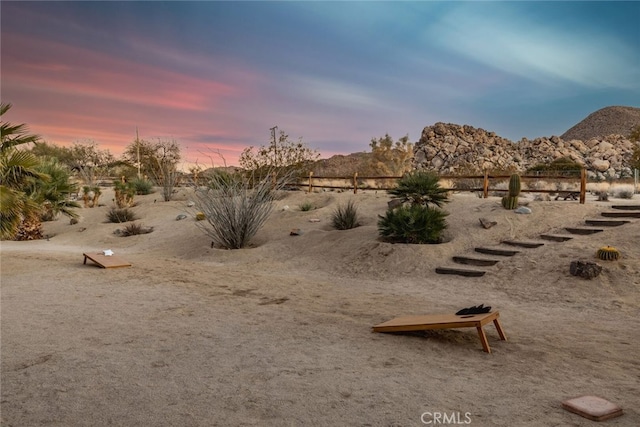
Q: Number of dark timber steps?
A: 9